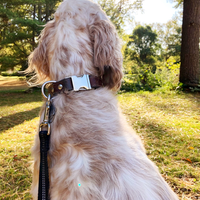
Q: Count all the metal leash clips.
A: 1